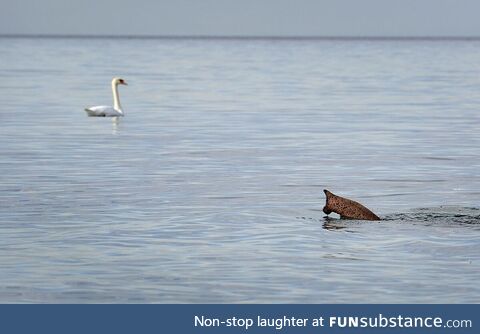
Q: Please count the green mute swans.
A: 0